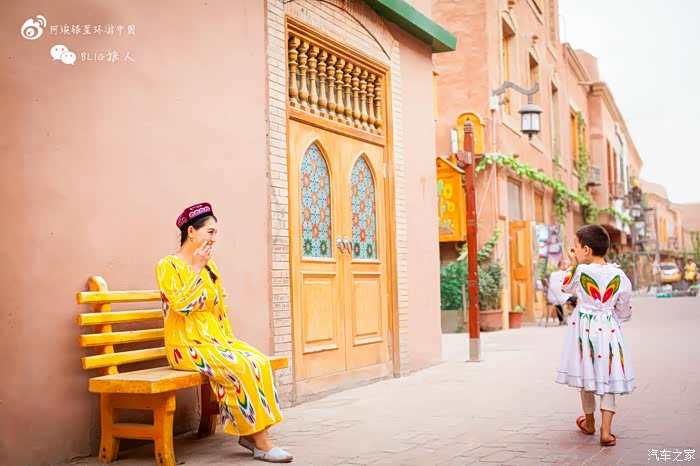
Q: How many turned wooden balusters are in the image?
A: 11